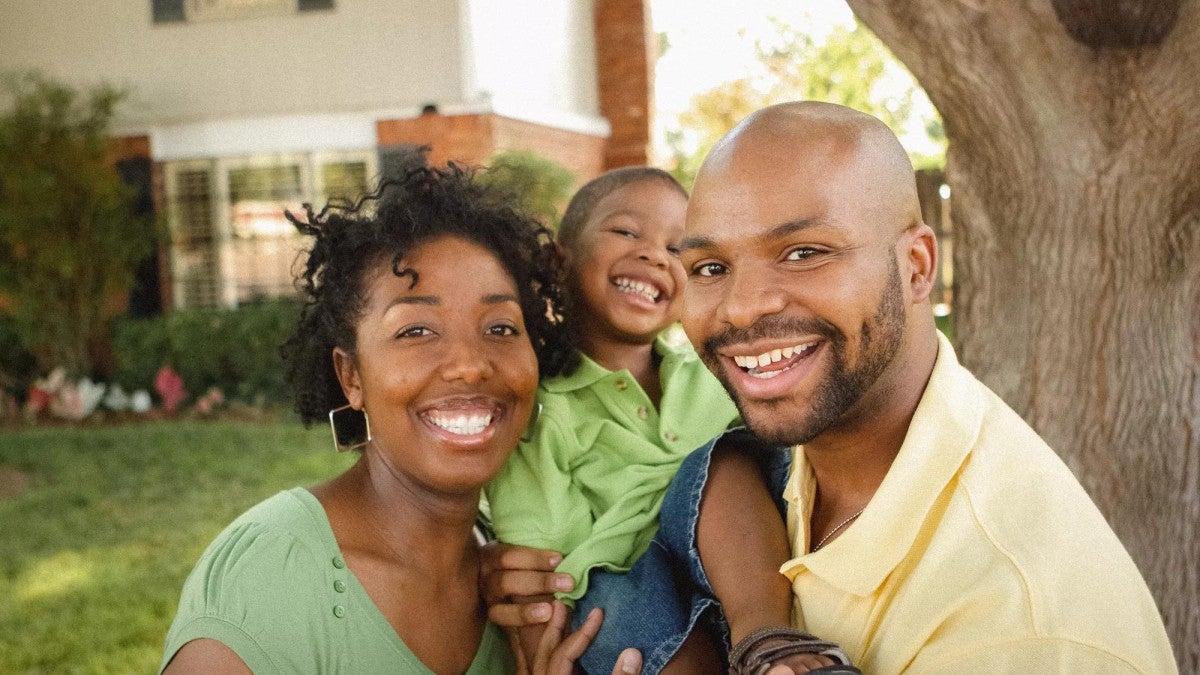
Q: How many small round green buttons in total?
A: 3